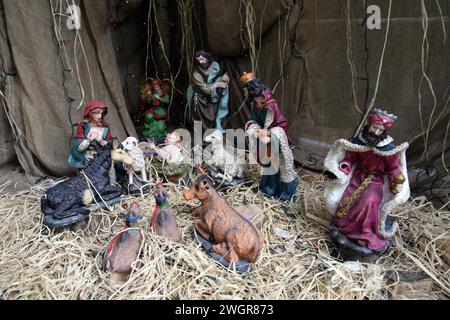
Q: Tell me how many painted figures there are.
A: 12